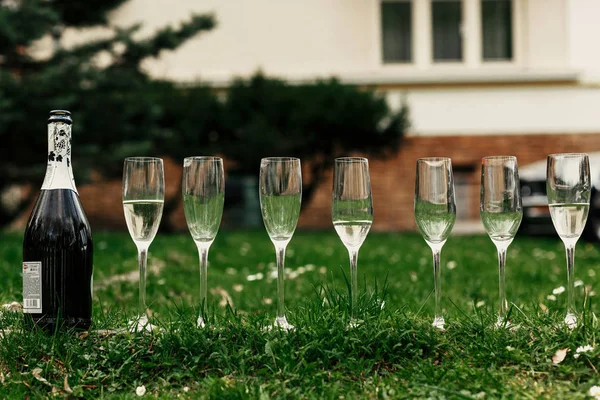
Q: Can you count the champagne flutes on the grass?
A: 7